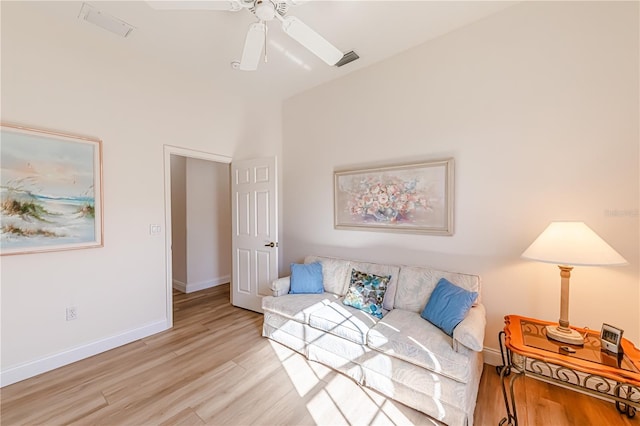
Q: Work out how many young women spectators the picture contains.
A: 0